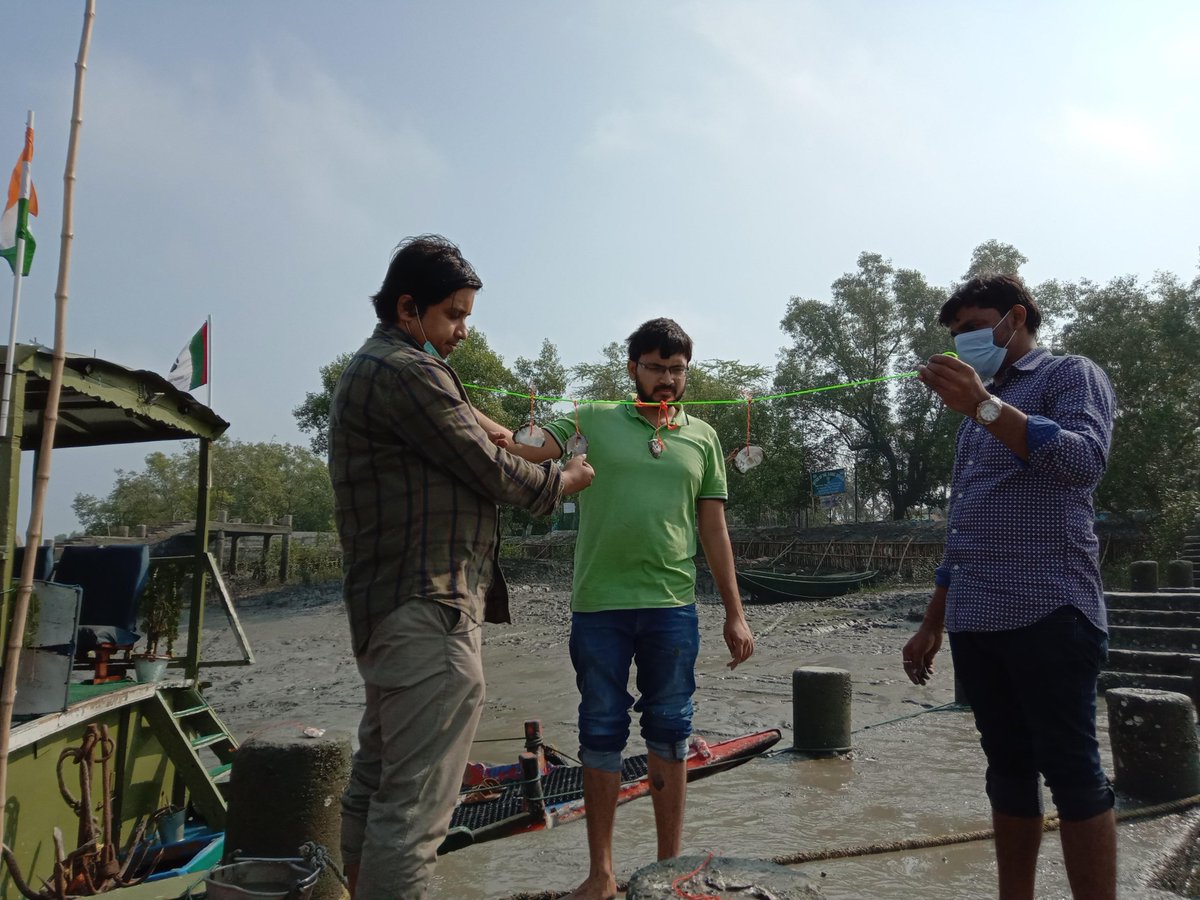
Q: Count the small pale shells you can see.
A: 4